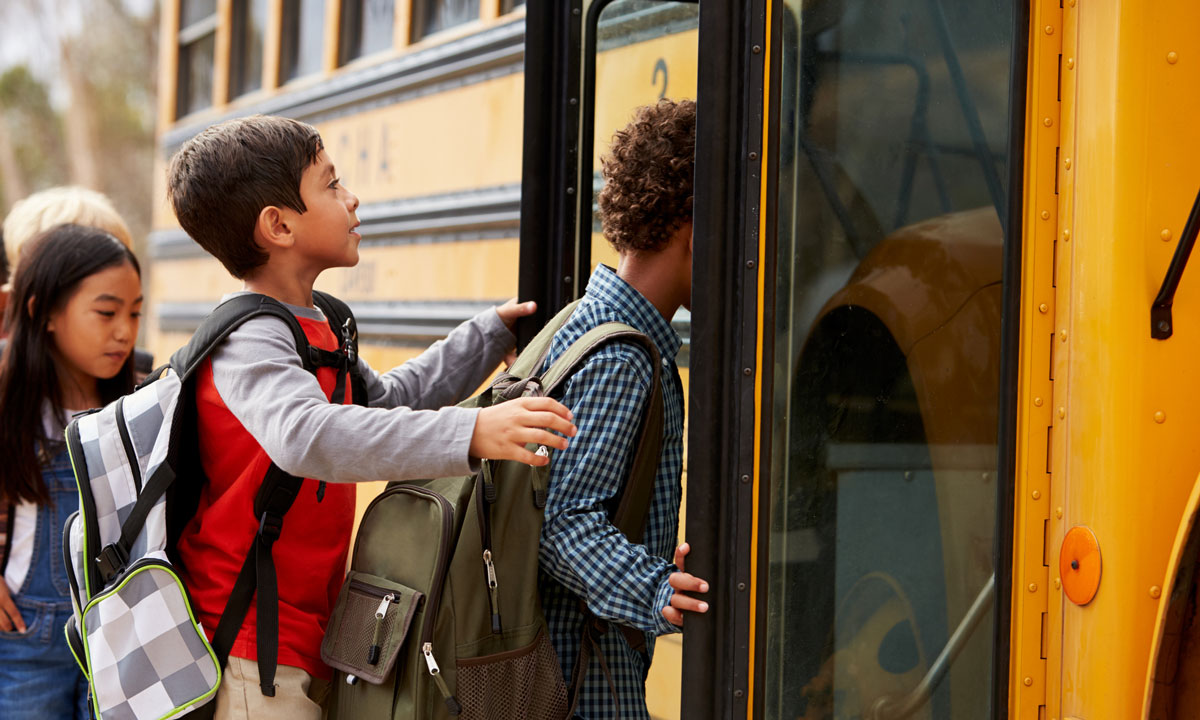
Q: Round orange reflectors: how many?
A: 1